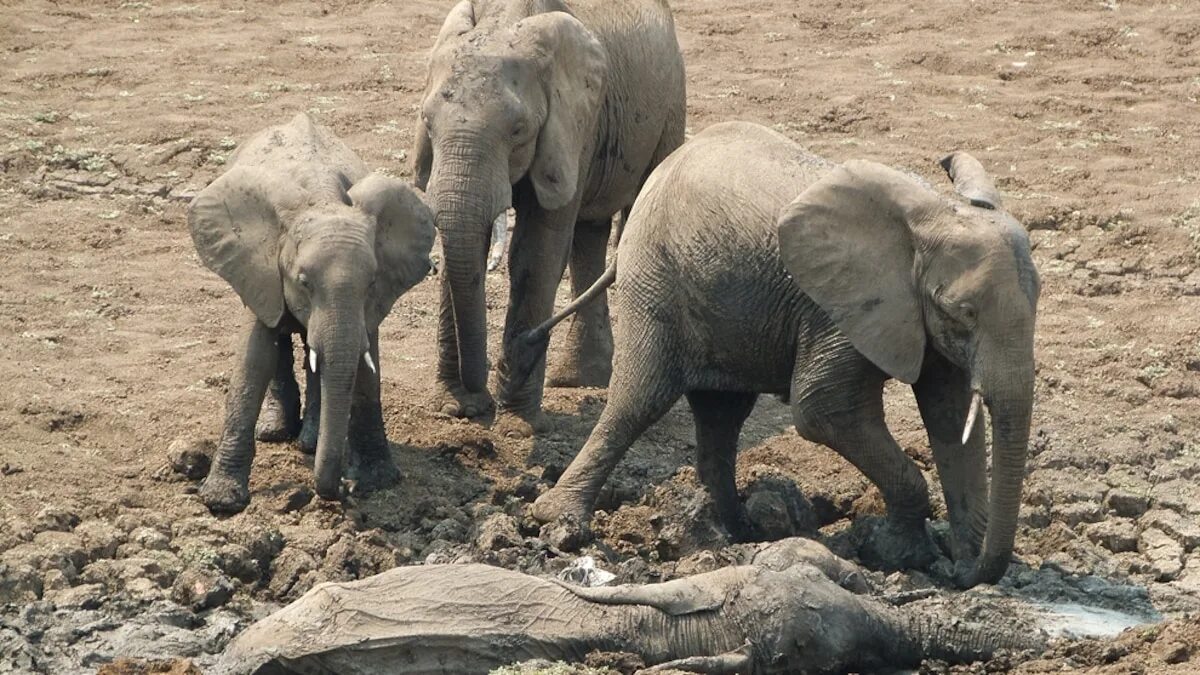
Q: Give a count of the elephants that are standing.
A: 3